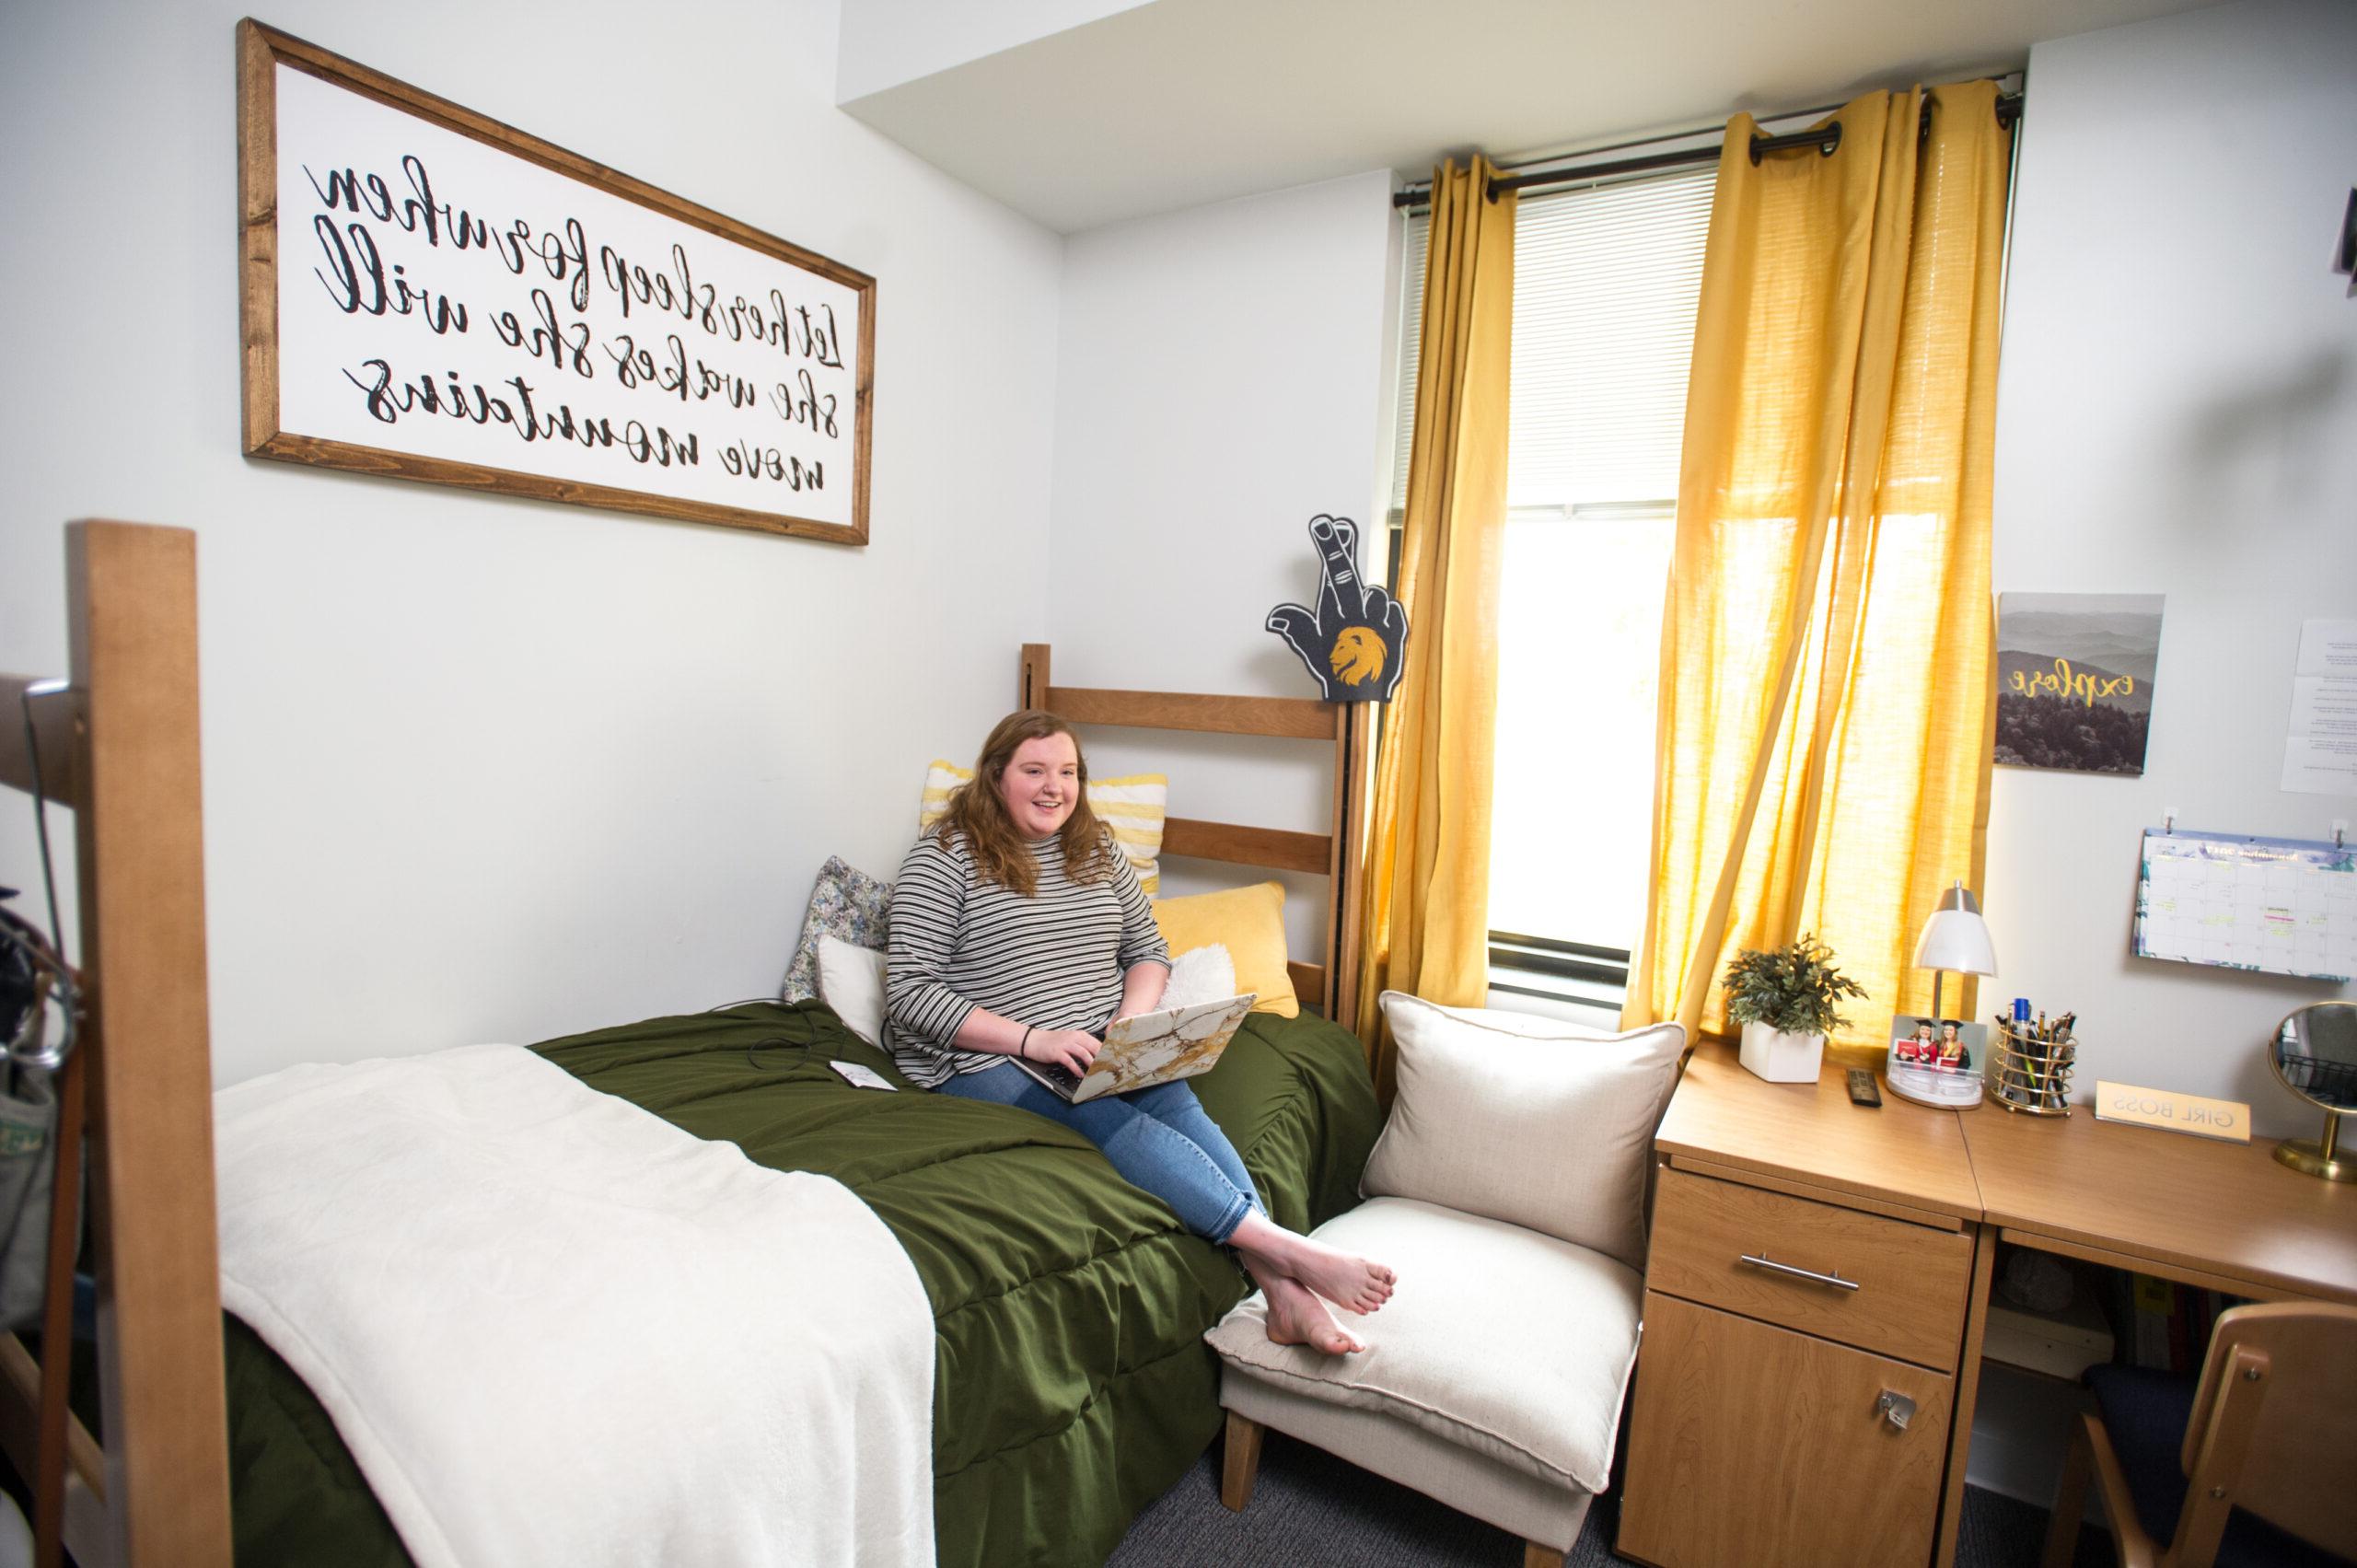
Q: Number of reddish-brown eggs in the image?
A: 0